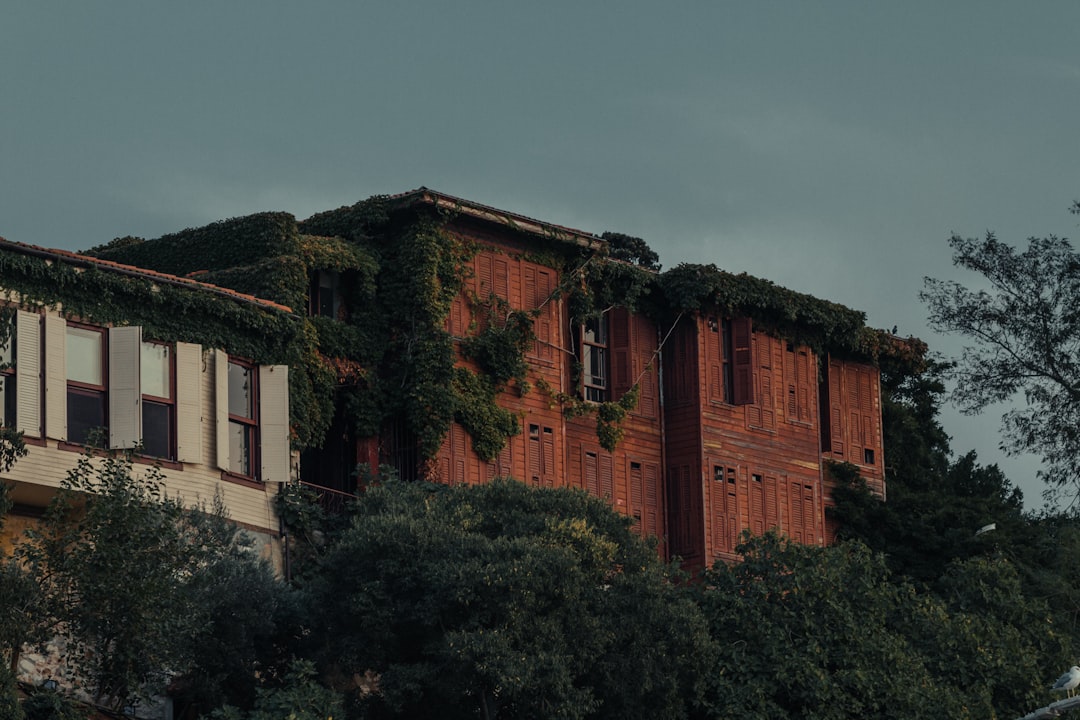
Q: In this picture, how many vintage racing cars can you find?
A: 0